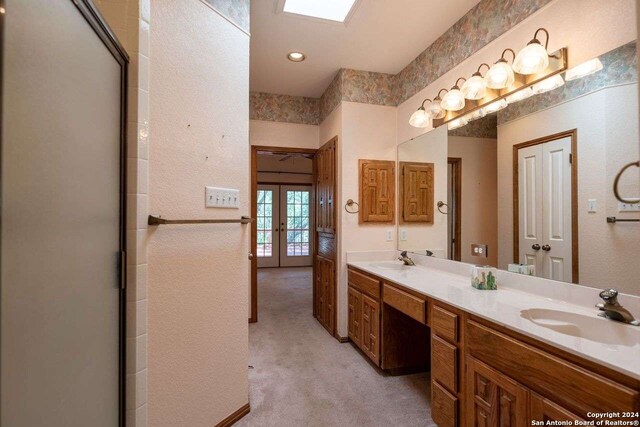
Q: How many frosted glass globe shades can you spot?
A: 6